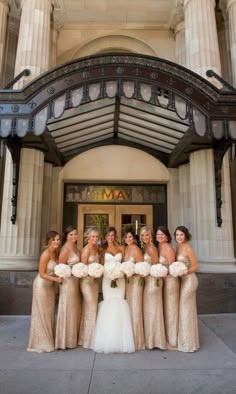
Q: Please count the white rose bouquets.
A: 8